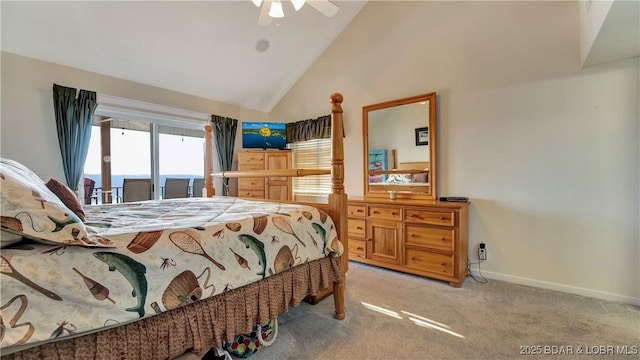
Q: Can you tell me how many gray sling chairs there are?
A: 3